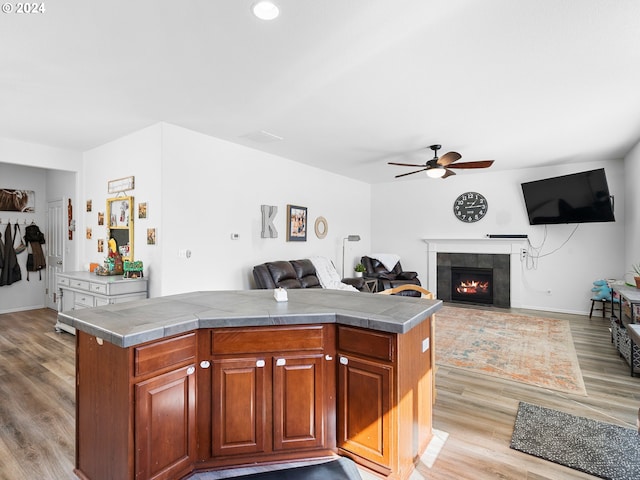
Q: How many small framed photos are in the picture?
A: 6